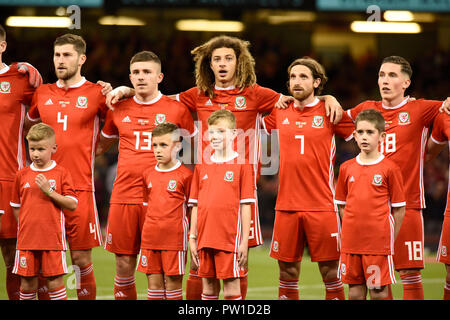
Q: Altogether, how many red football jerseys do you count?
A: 11